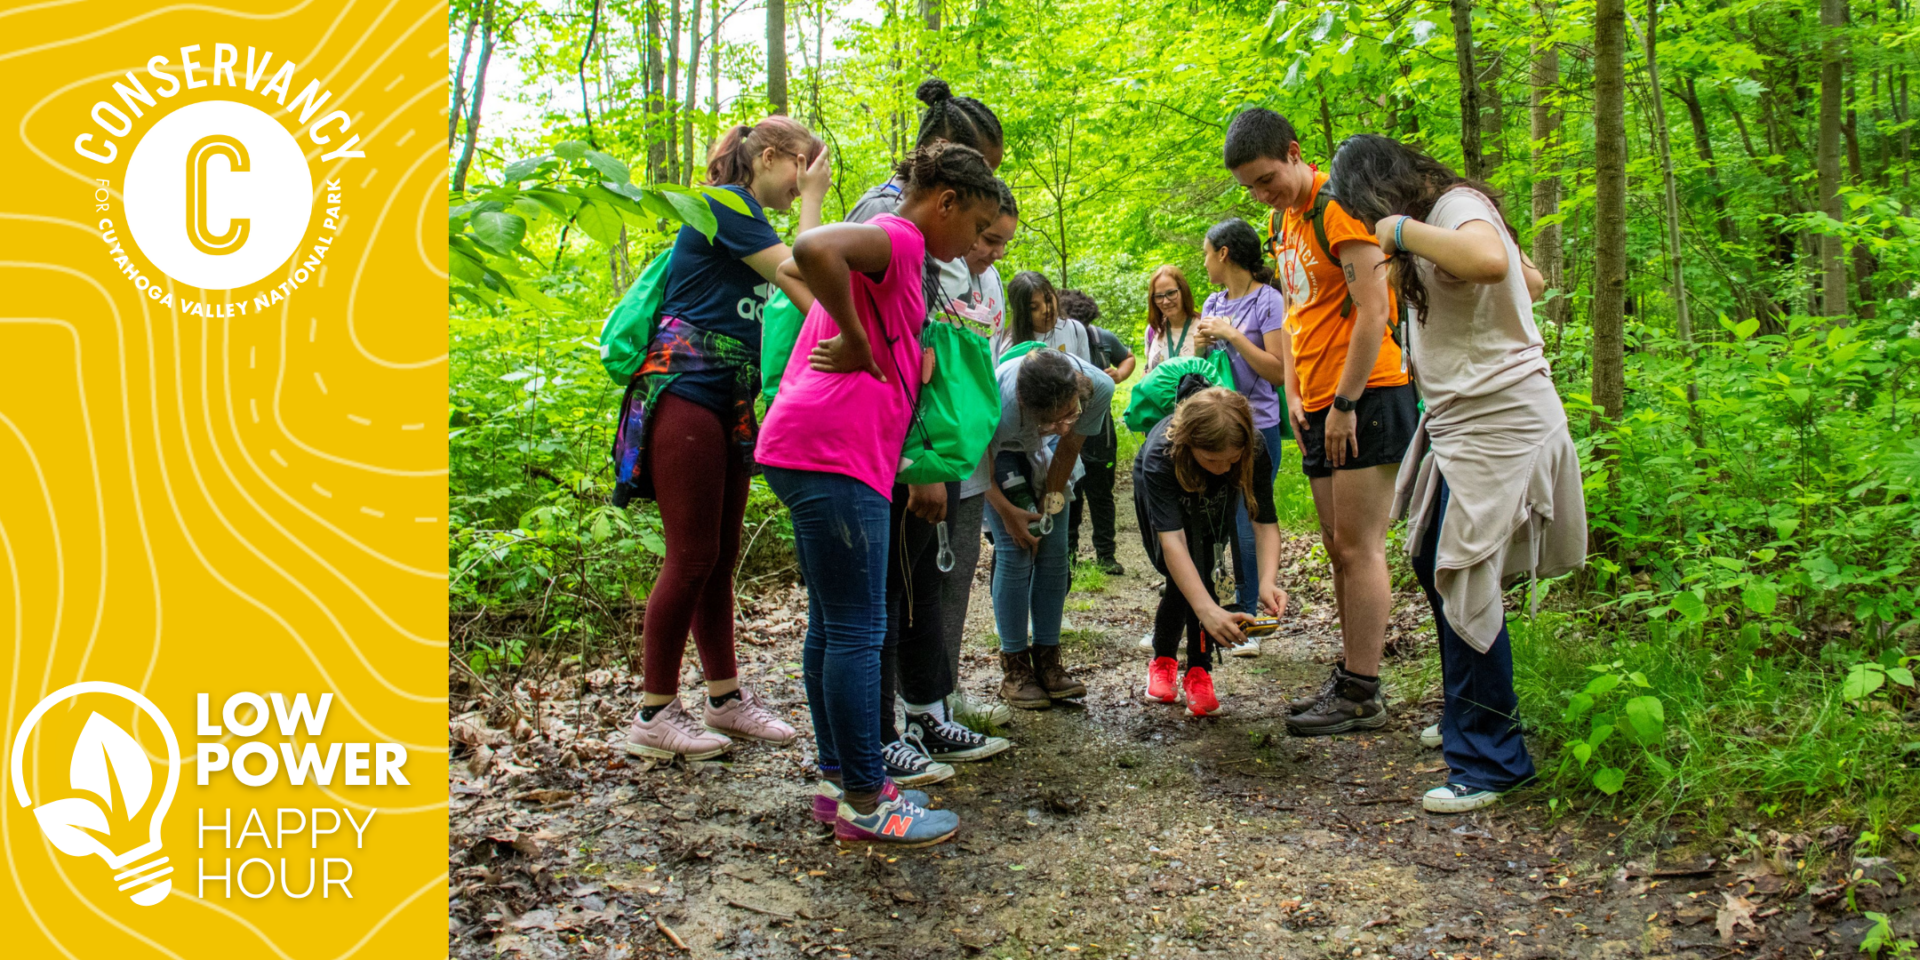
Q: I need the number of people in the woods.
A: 12